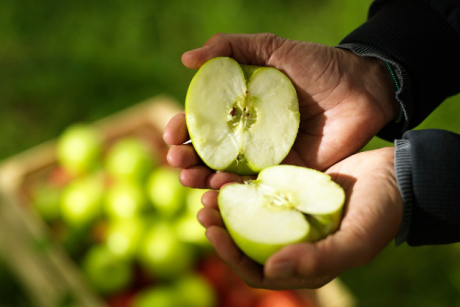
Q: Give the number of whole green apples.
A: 13